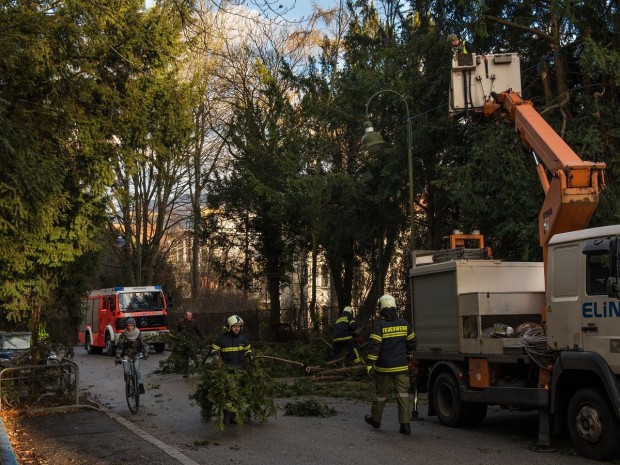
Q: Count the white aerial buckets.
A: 1